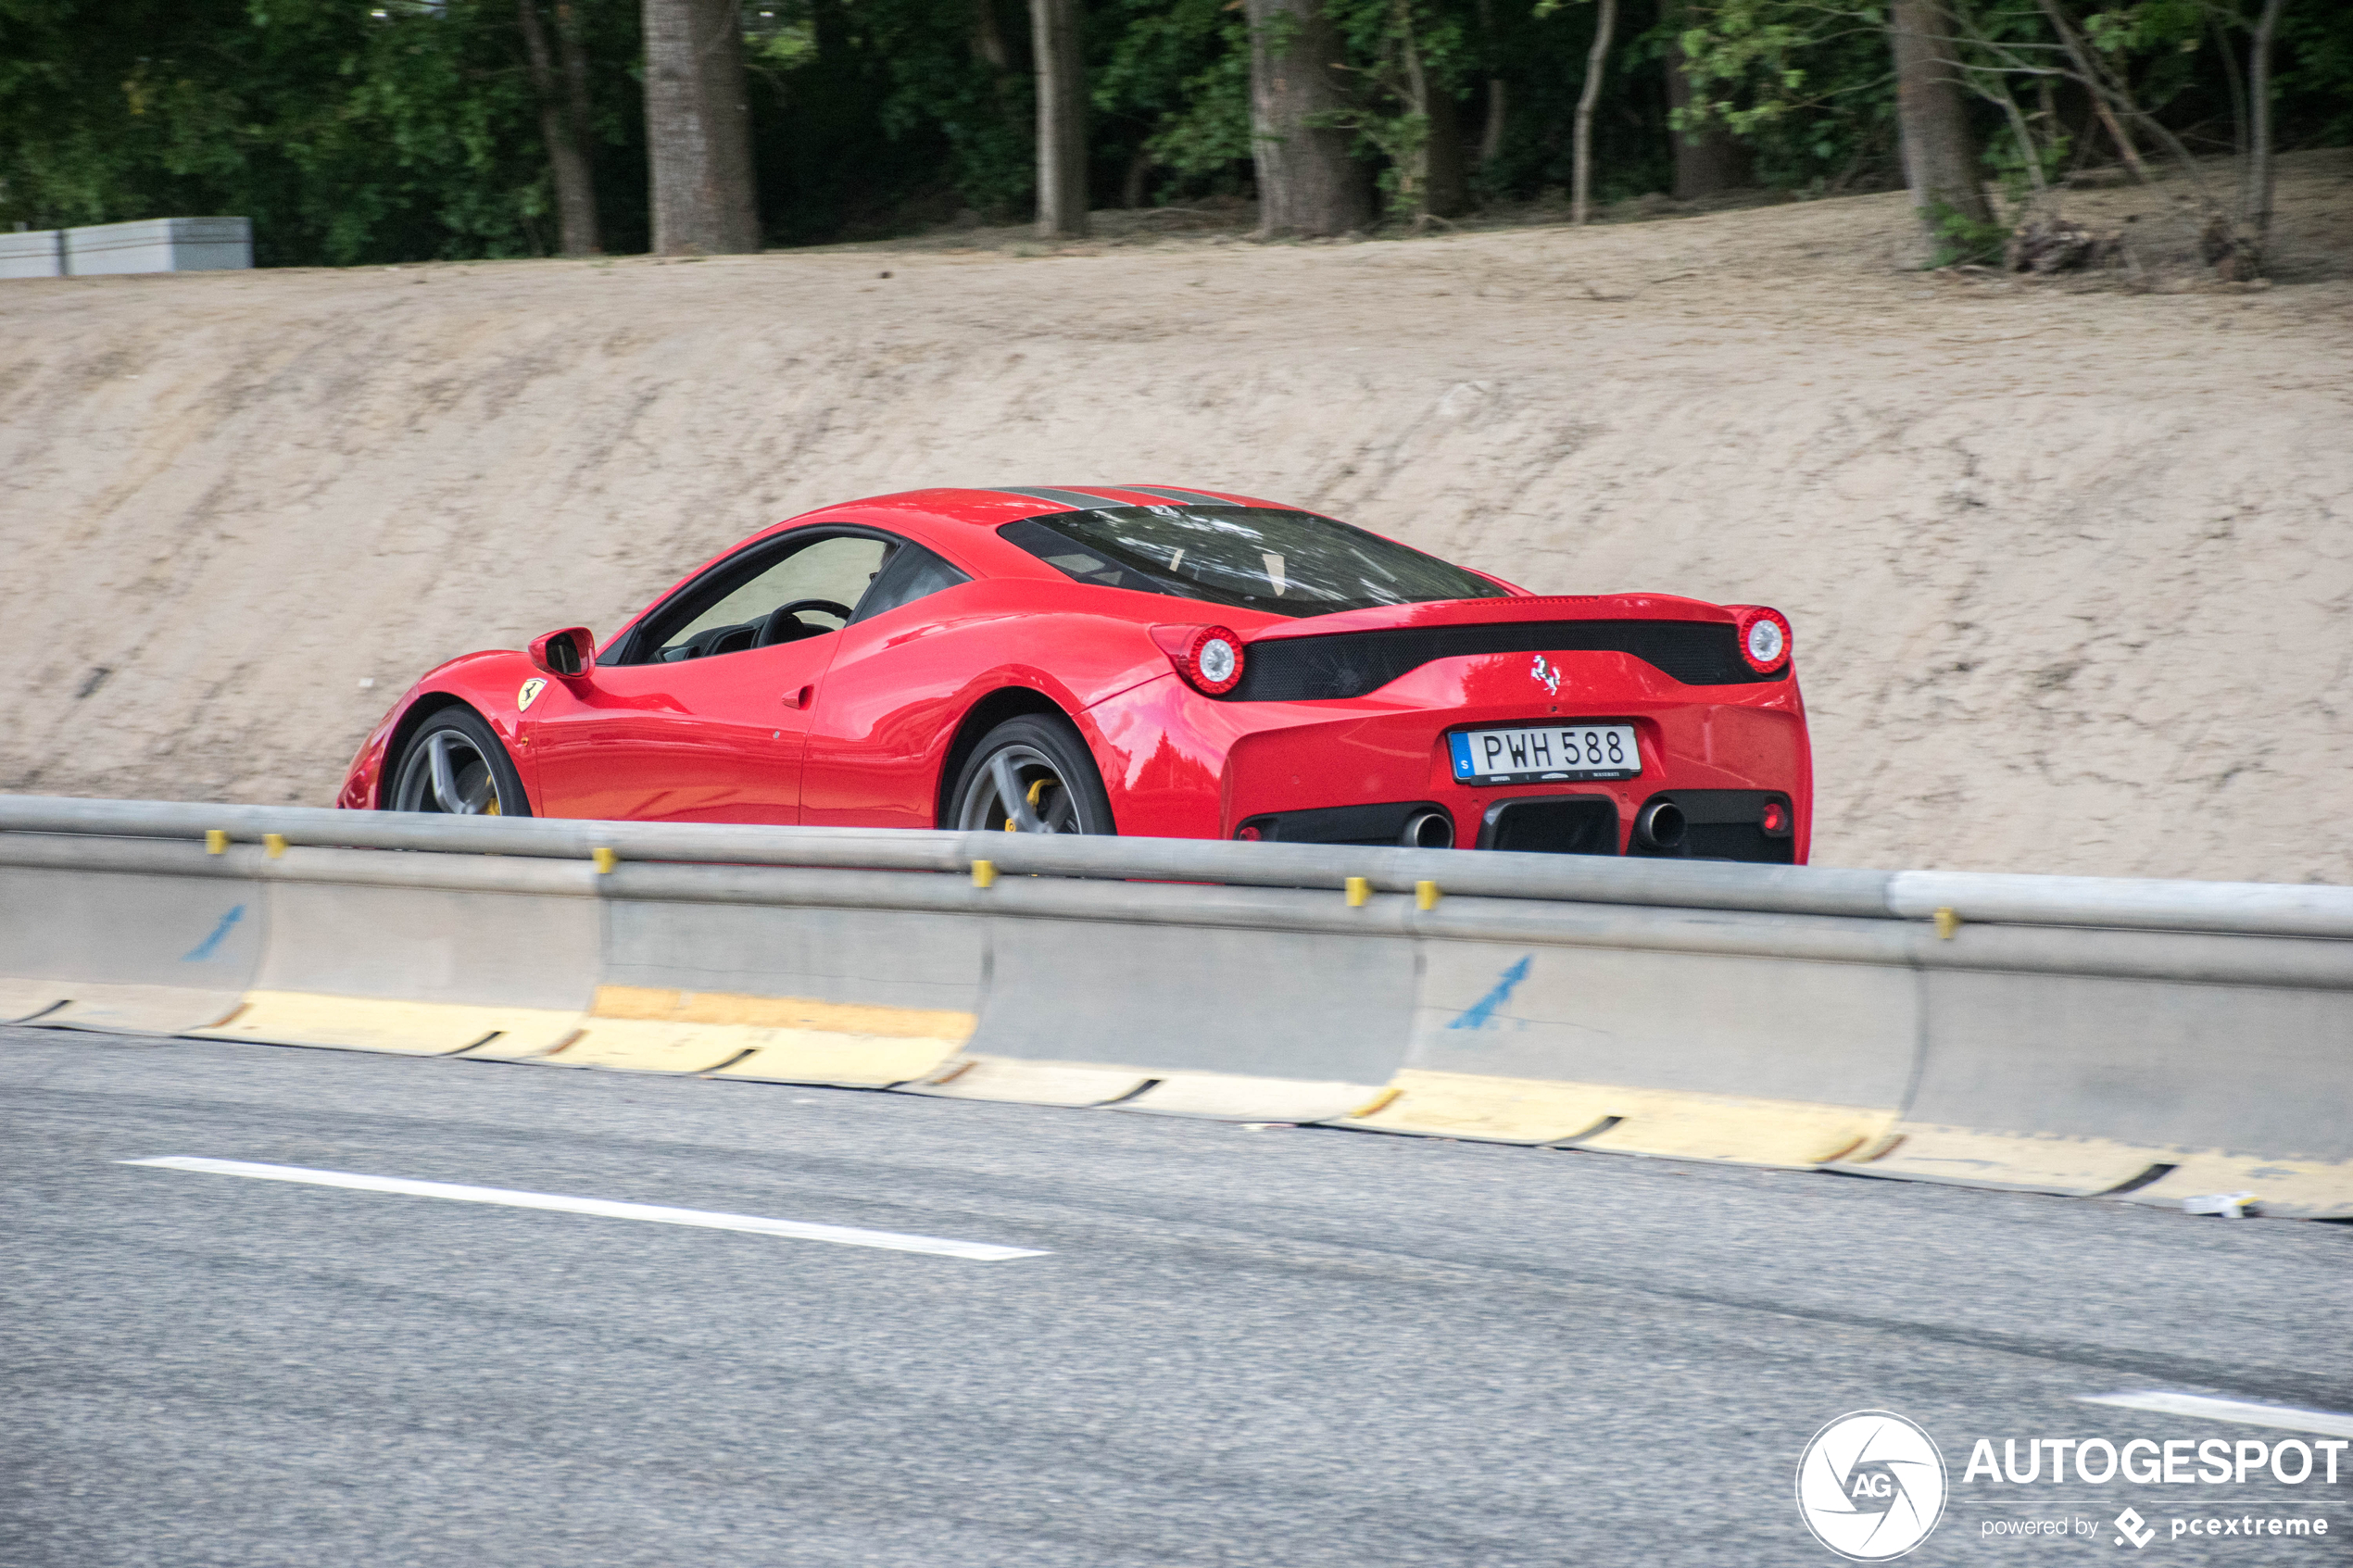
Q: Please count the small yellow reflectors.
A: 7